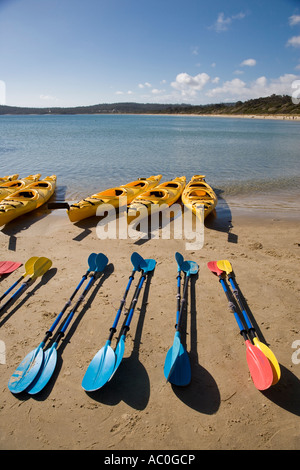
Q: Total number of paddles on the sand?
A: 11